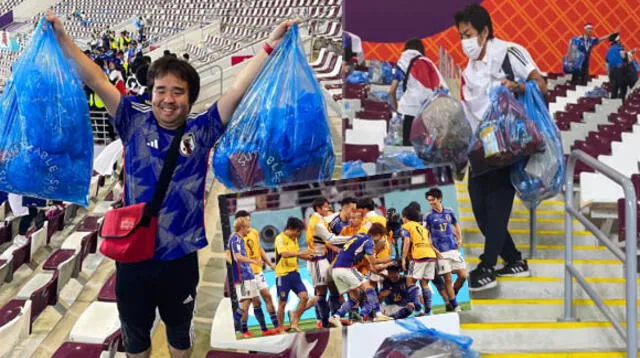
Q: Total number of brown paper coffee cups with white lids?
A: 0